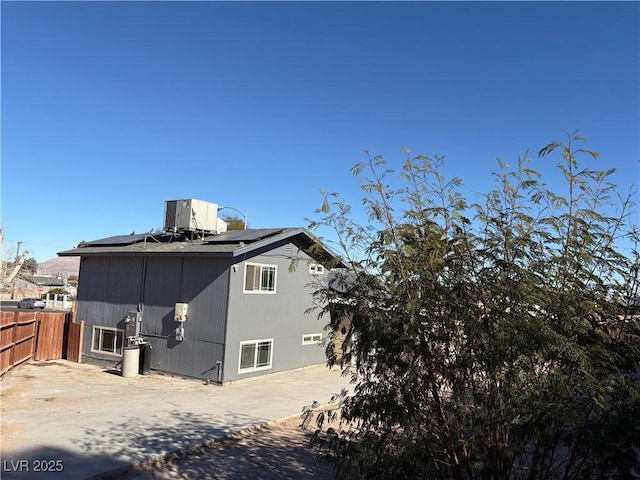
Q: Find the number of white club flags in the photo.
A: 0